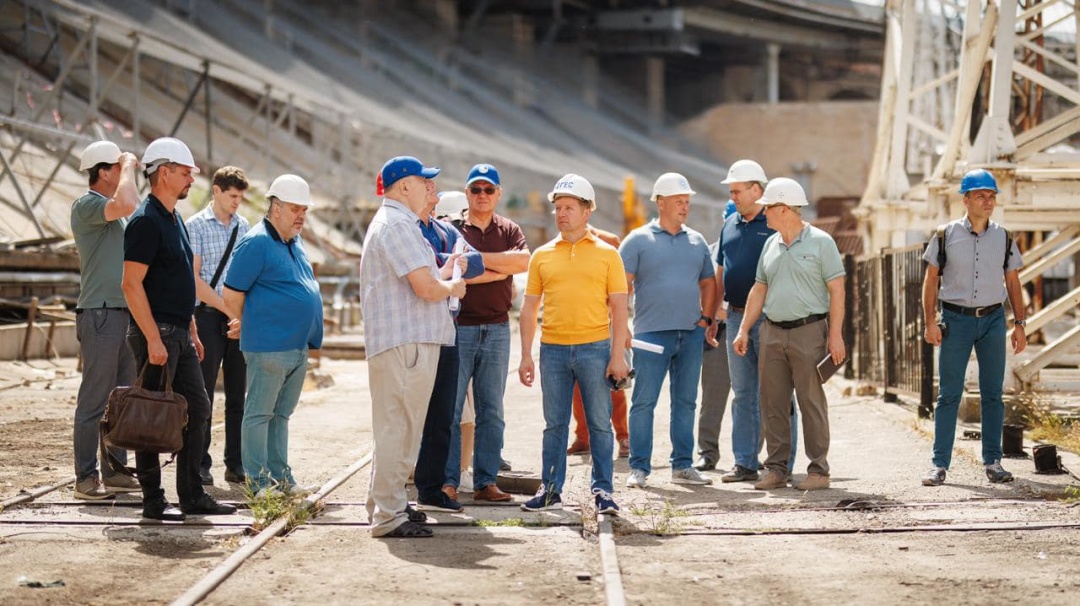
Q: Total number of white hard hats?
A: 8